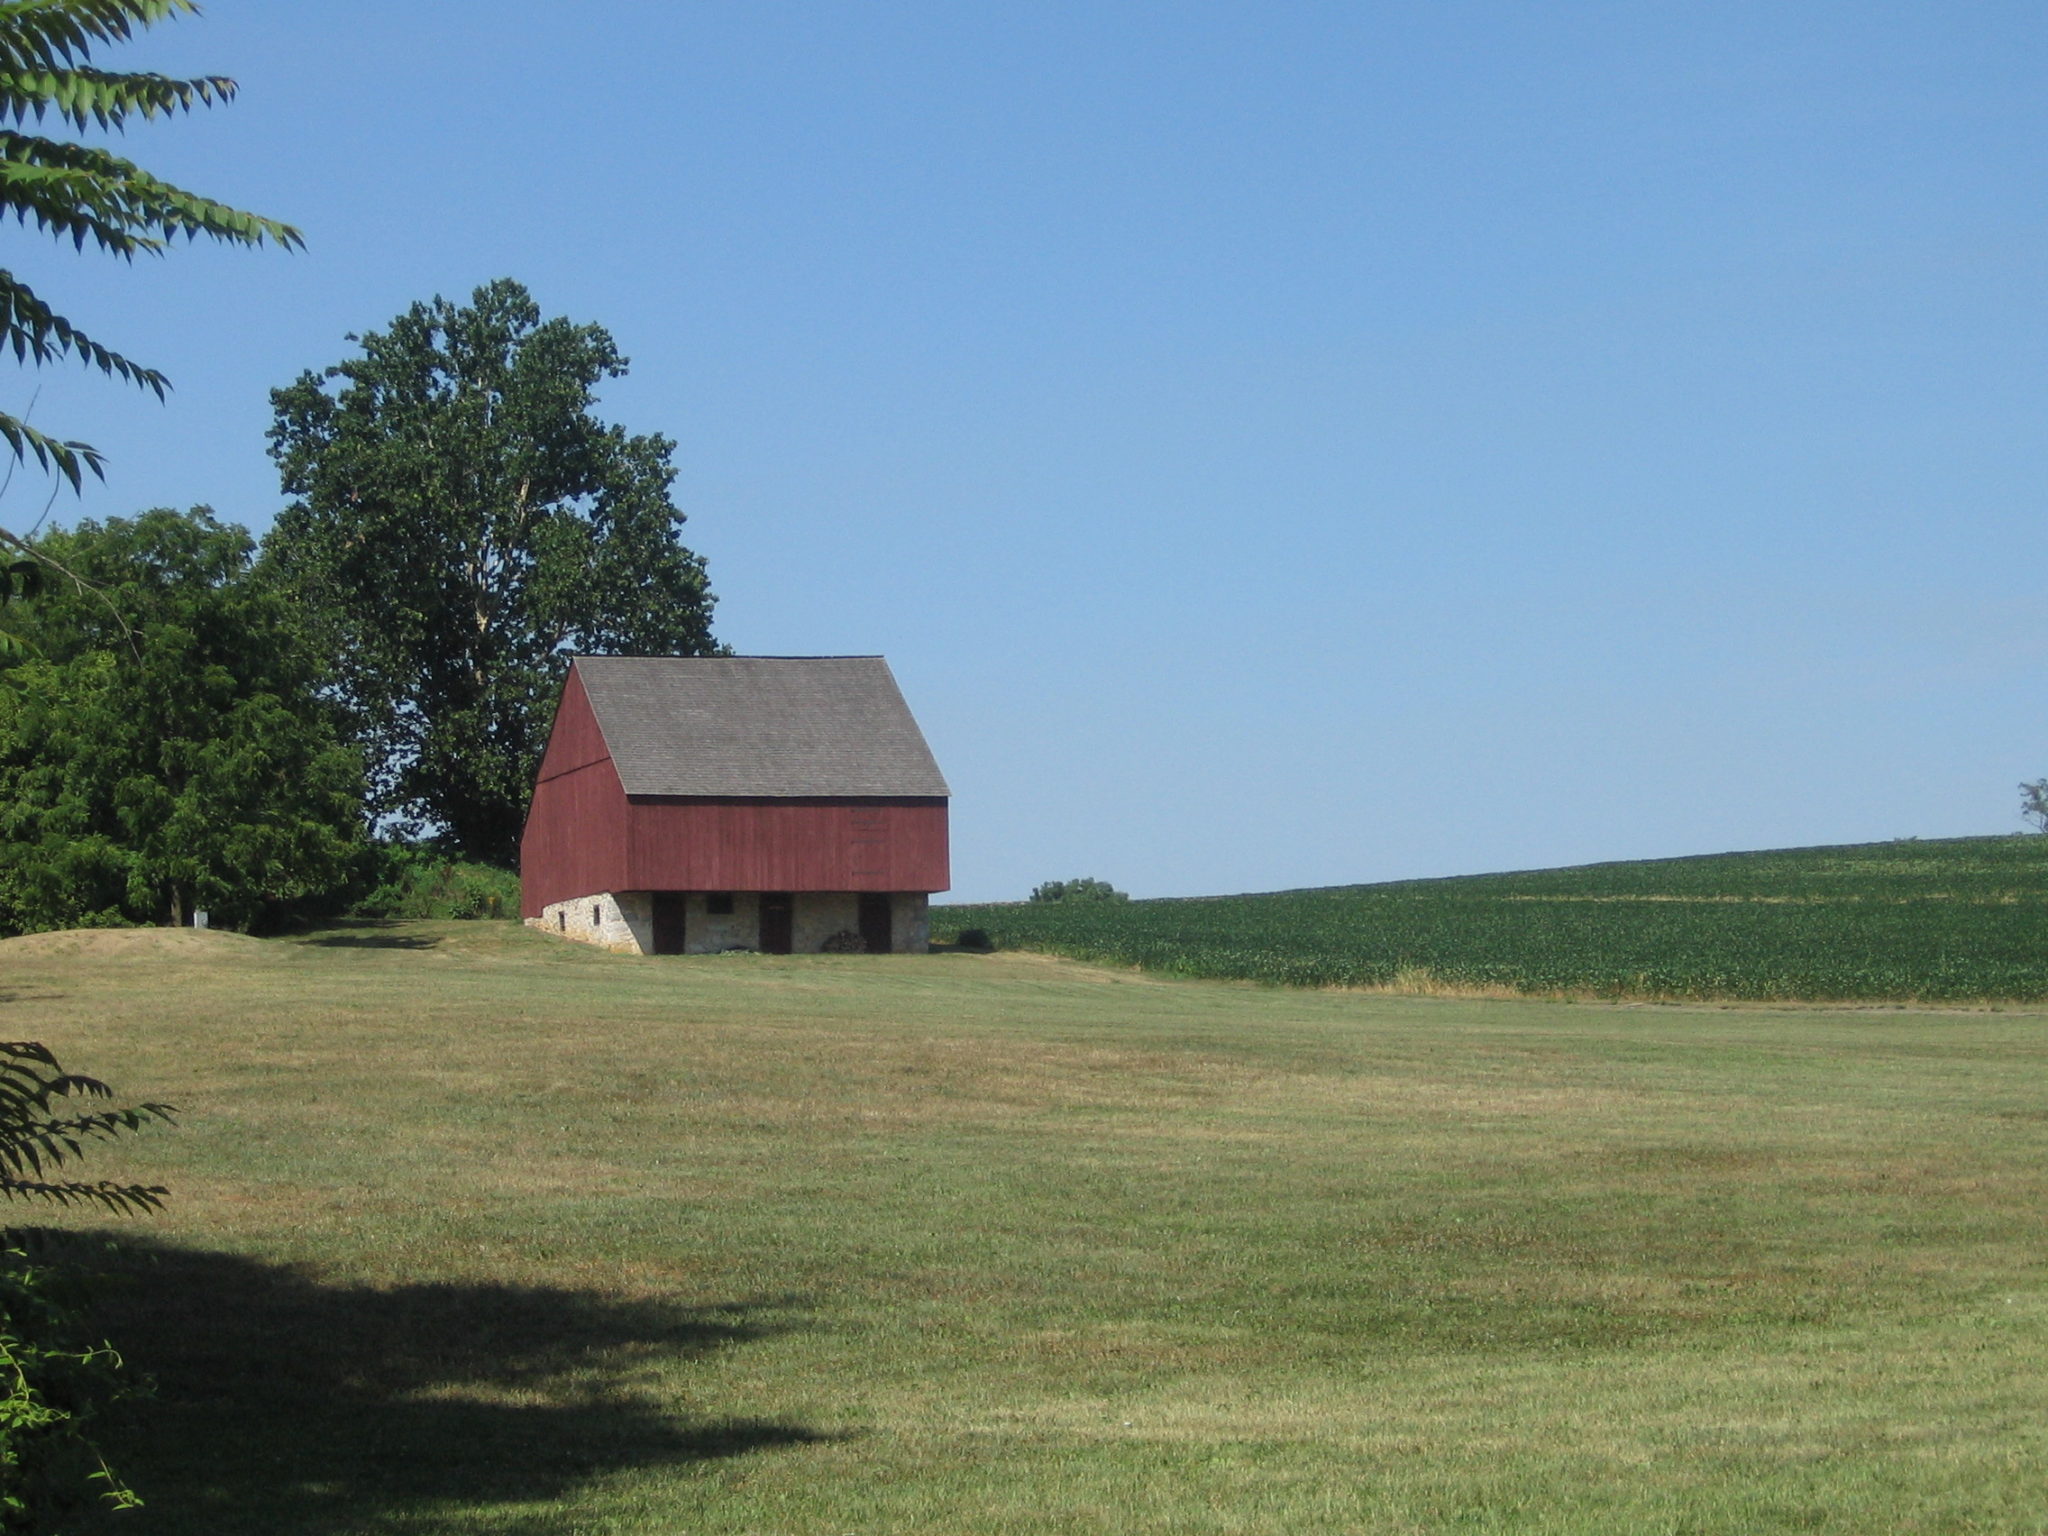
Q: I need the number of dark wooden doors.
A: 3